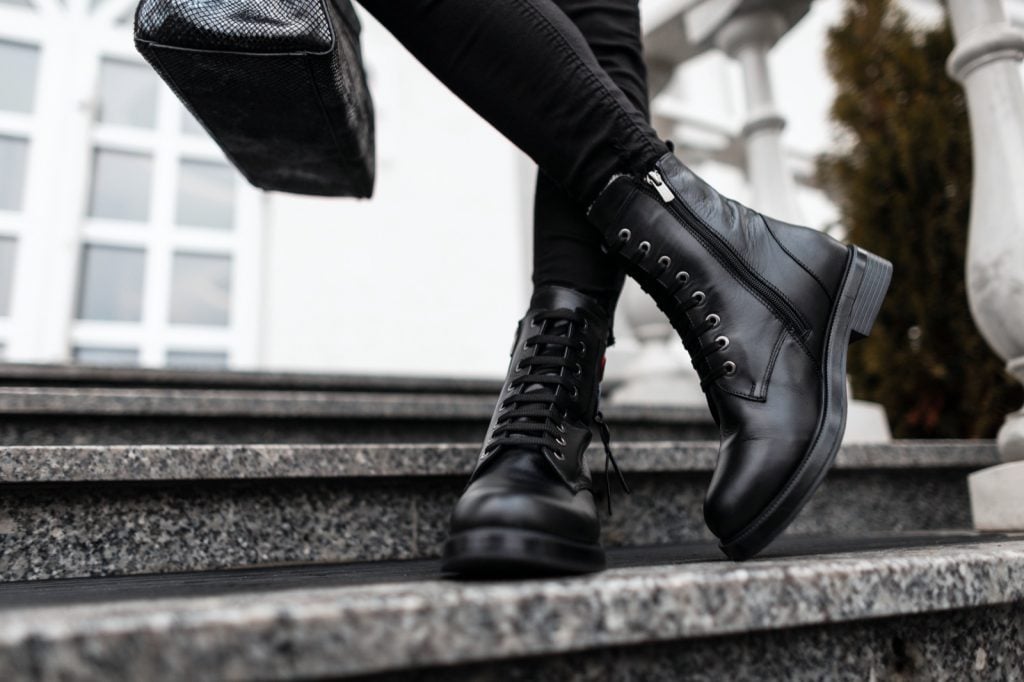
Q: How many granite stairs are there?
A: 4